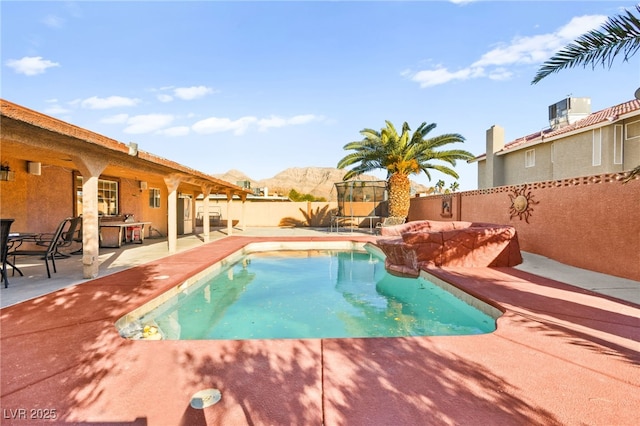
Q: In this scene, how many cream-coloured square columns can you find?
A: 5